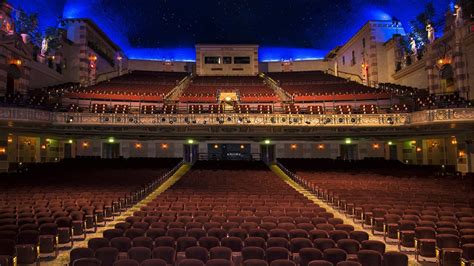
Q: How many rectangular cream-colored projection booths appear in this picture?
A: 1